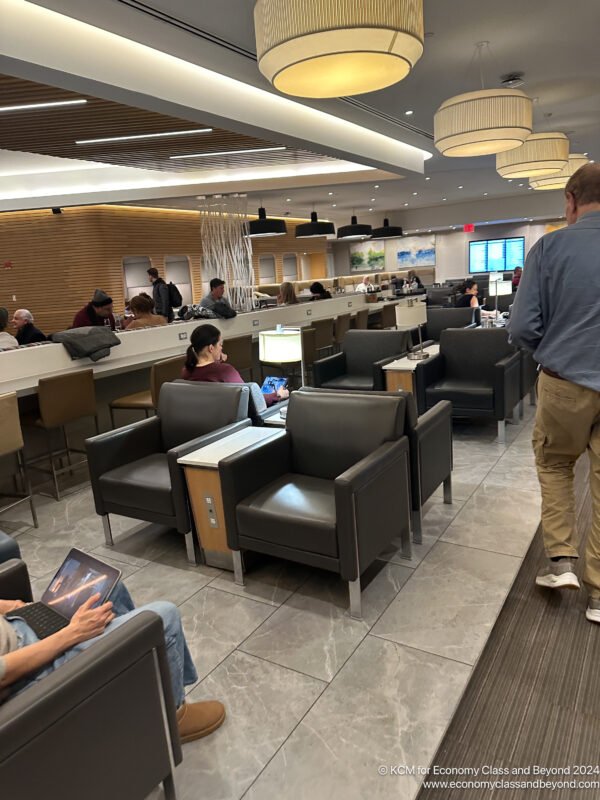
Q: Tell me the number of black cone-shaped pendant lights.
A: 4